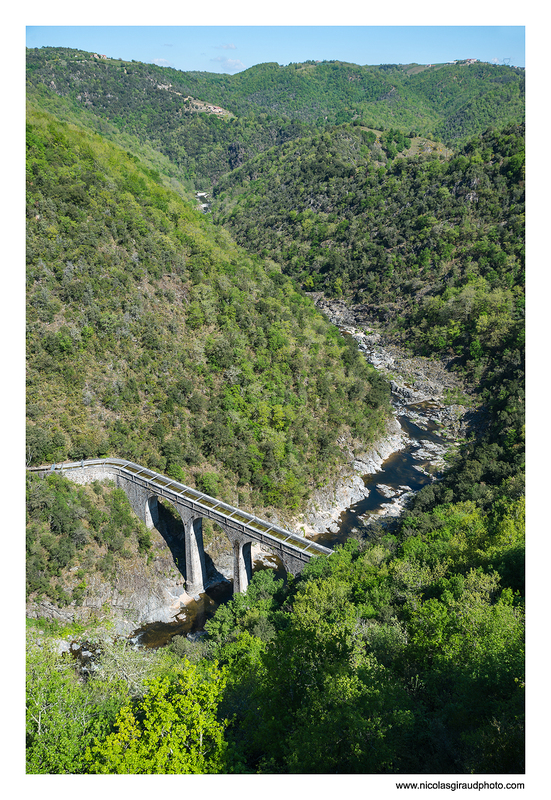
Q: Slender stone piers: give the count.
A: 2